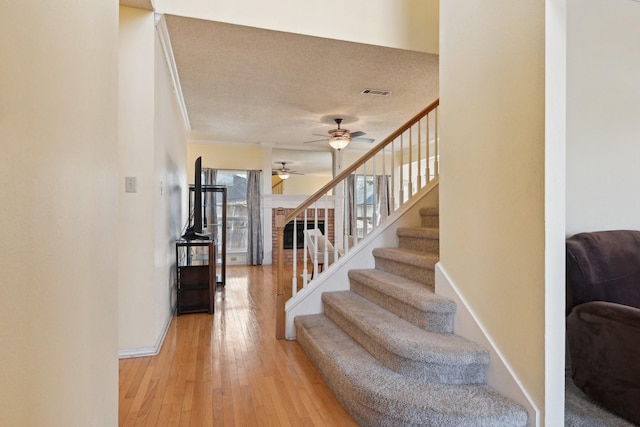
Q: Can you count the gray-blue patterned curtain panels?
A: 4